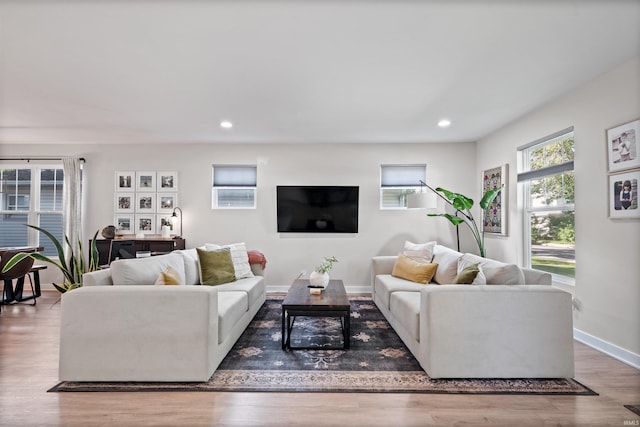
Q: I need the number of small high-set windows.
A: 2